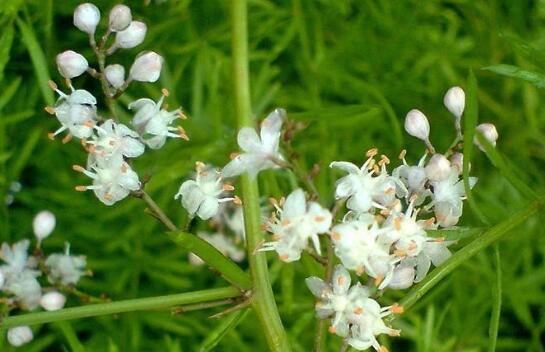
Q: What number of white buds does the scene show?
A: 14